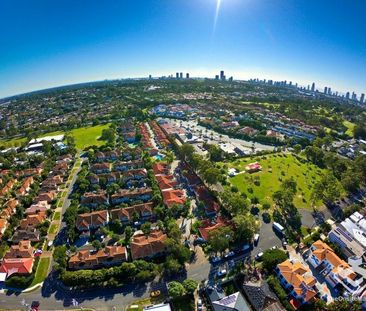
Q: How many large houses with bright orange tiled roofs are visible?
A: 2